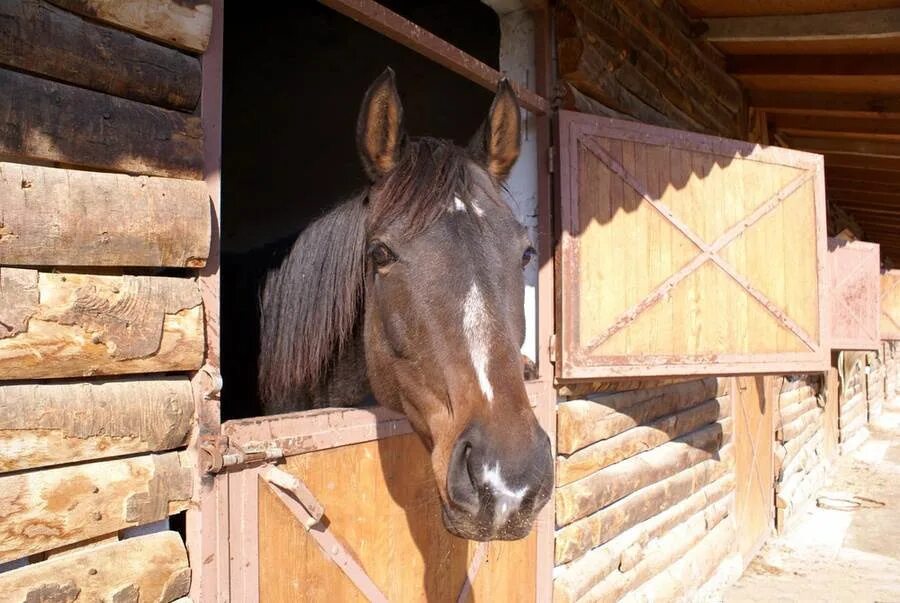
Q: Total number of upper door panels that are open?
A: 3